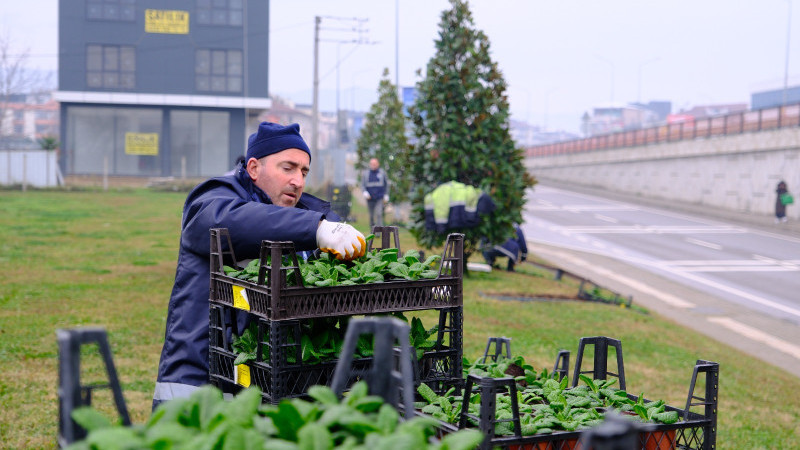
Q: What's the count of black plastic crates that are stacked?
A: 2